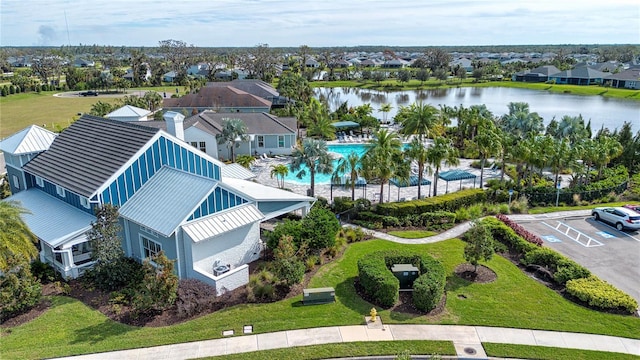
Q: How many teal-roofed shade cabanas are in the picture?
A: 4